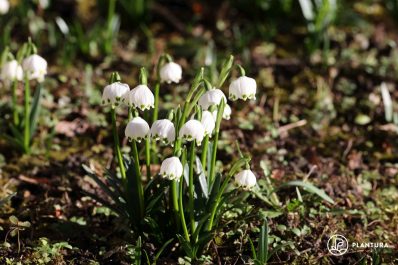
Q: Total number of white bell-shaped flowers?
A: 14